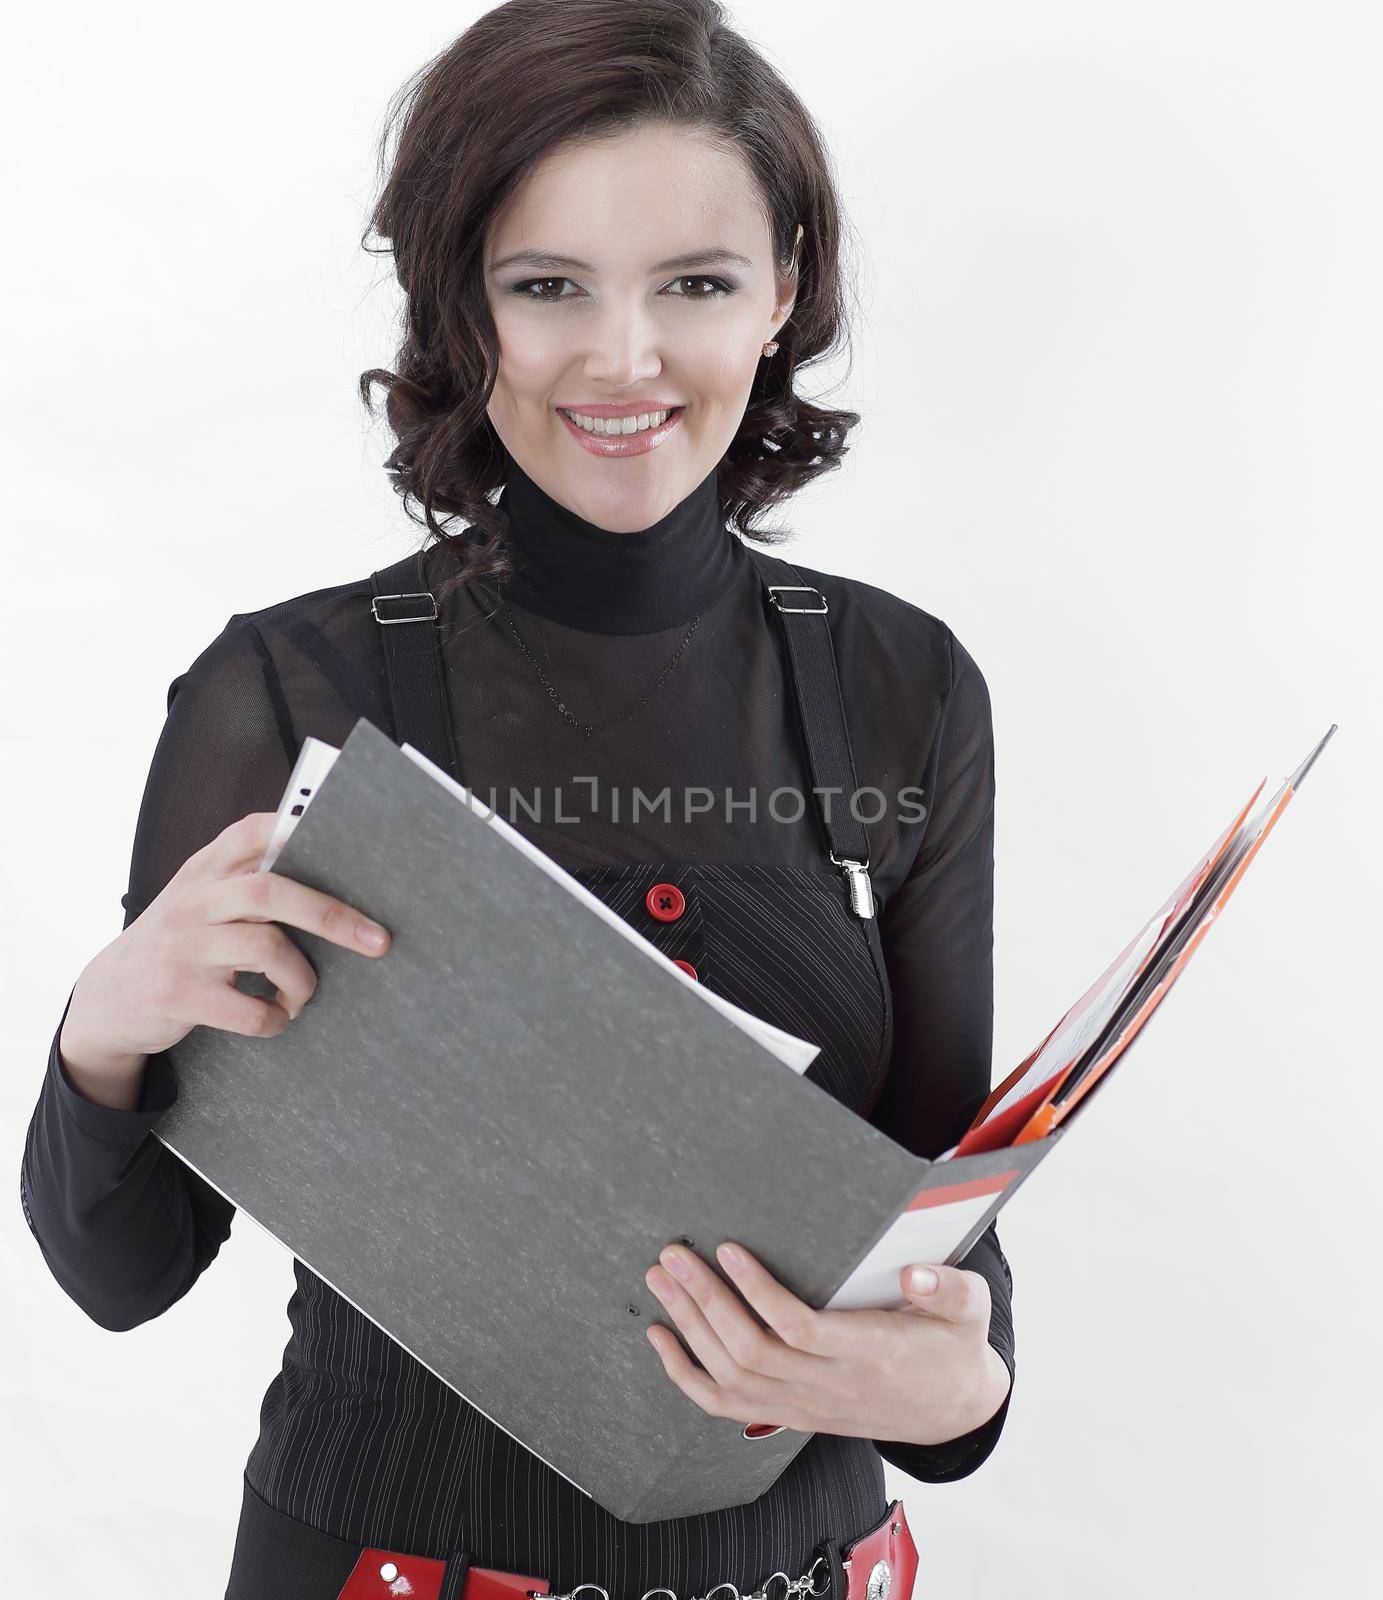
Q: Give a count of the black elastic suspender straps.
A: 2